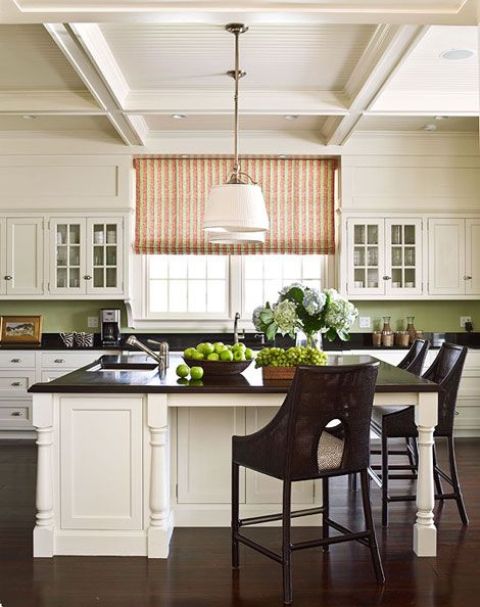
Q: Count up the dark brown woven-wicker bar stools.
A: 3